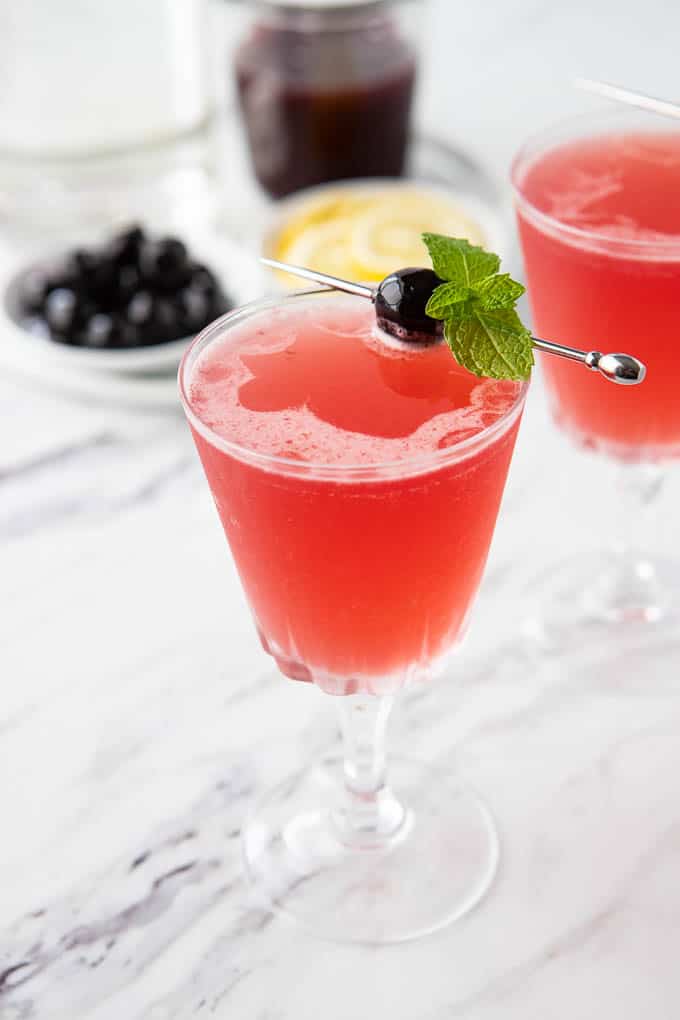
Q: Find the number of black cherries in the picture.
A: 1